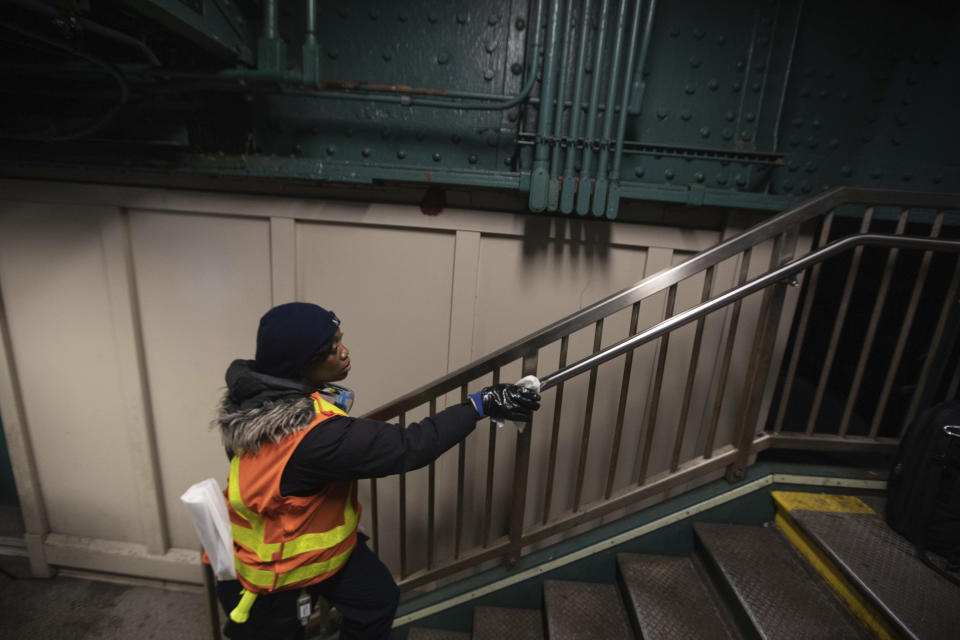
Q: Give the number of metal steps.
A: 6